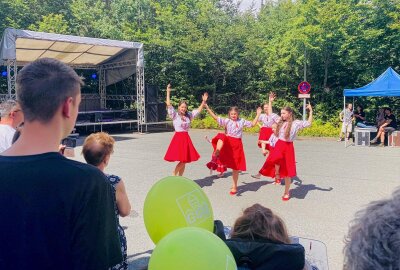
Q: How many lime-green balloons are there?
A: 2